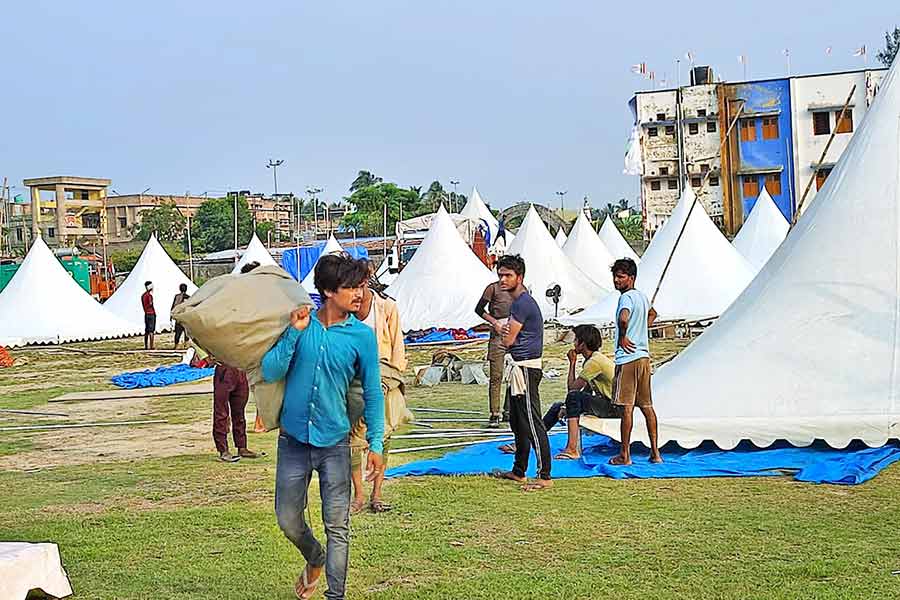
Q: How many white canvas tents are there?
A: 13